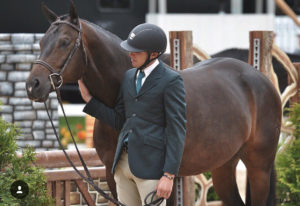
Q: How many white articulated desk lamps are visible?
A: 0